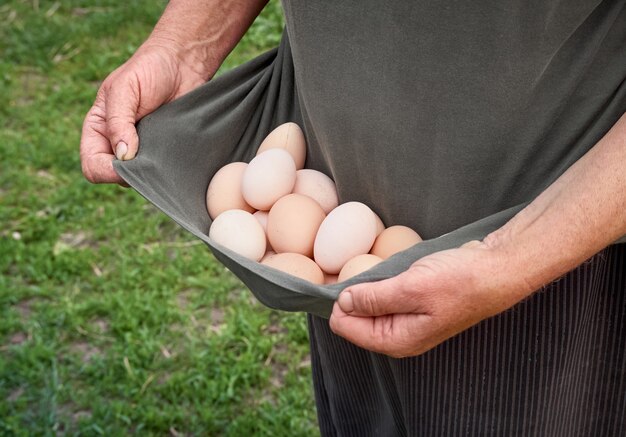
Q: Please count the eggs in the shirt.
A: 13